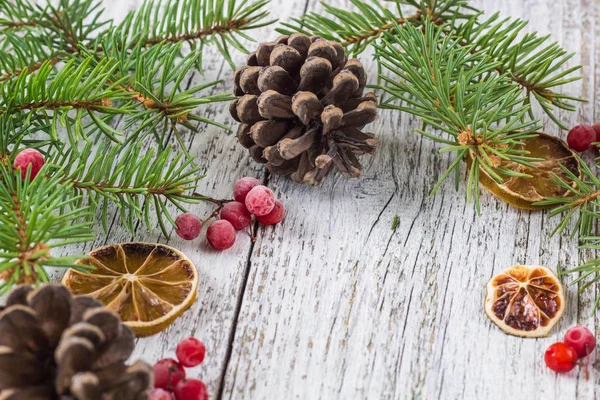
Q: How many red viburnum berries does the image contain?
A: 15